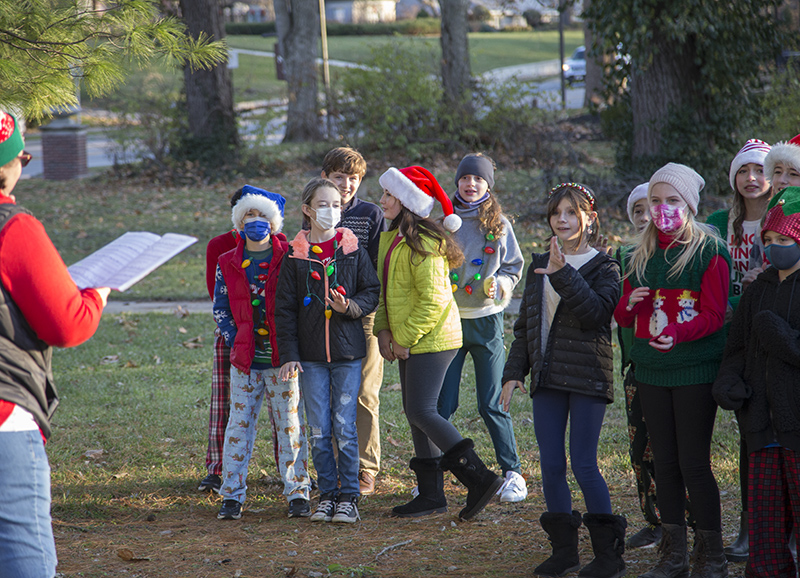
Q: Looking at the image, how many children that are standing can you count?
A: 12